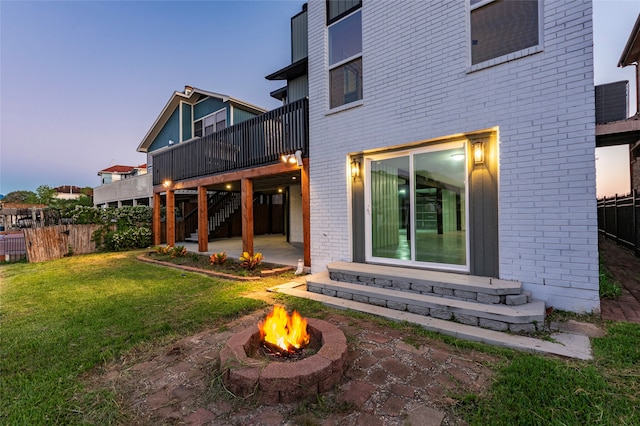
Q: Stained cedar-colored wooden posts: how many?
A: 5